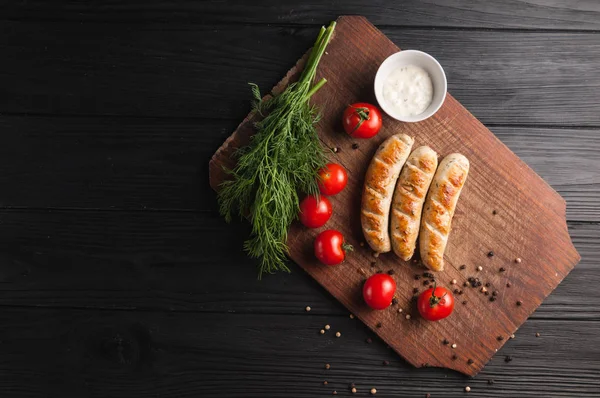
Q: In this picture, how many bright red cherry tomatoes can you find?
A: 6